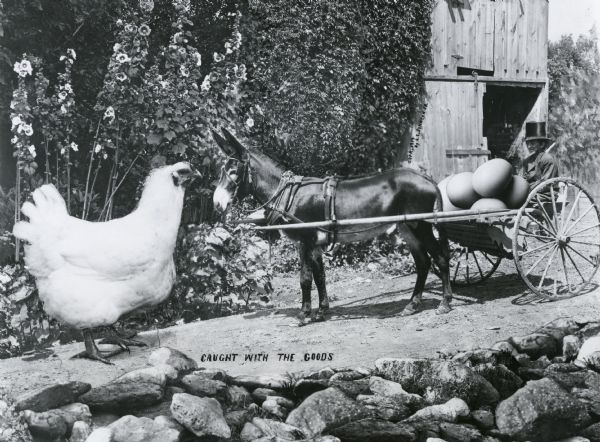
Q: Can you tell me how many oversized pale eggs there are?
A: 5